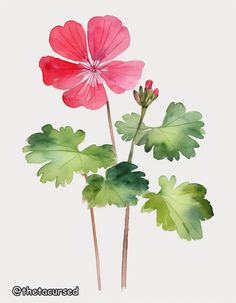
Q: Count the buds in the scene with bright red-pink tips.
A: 2